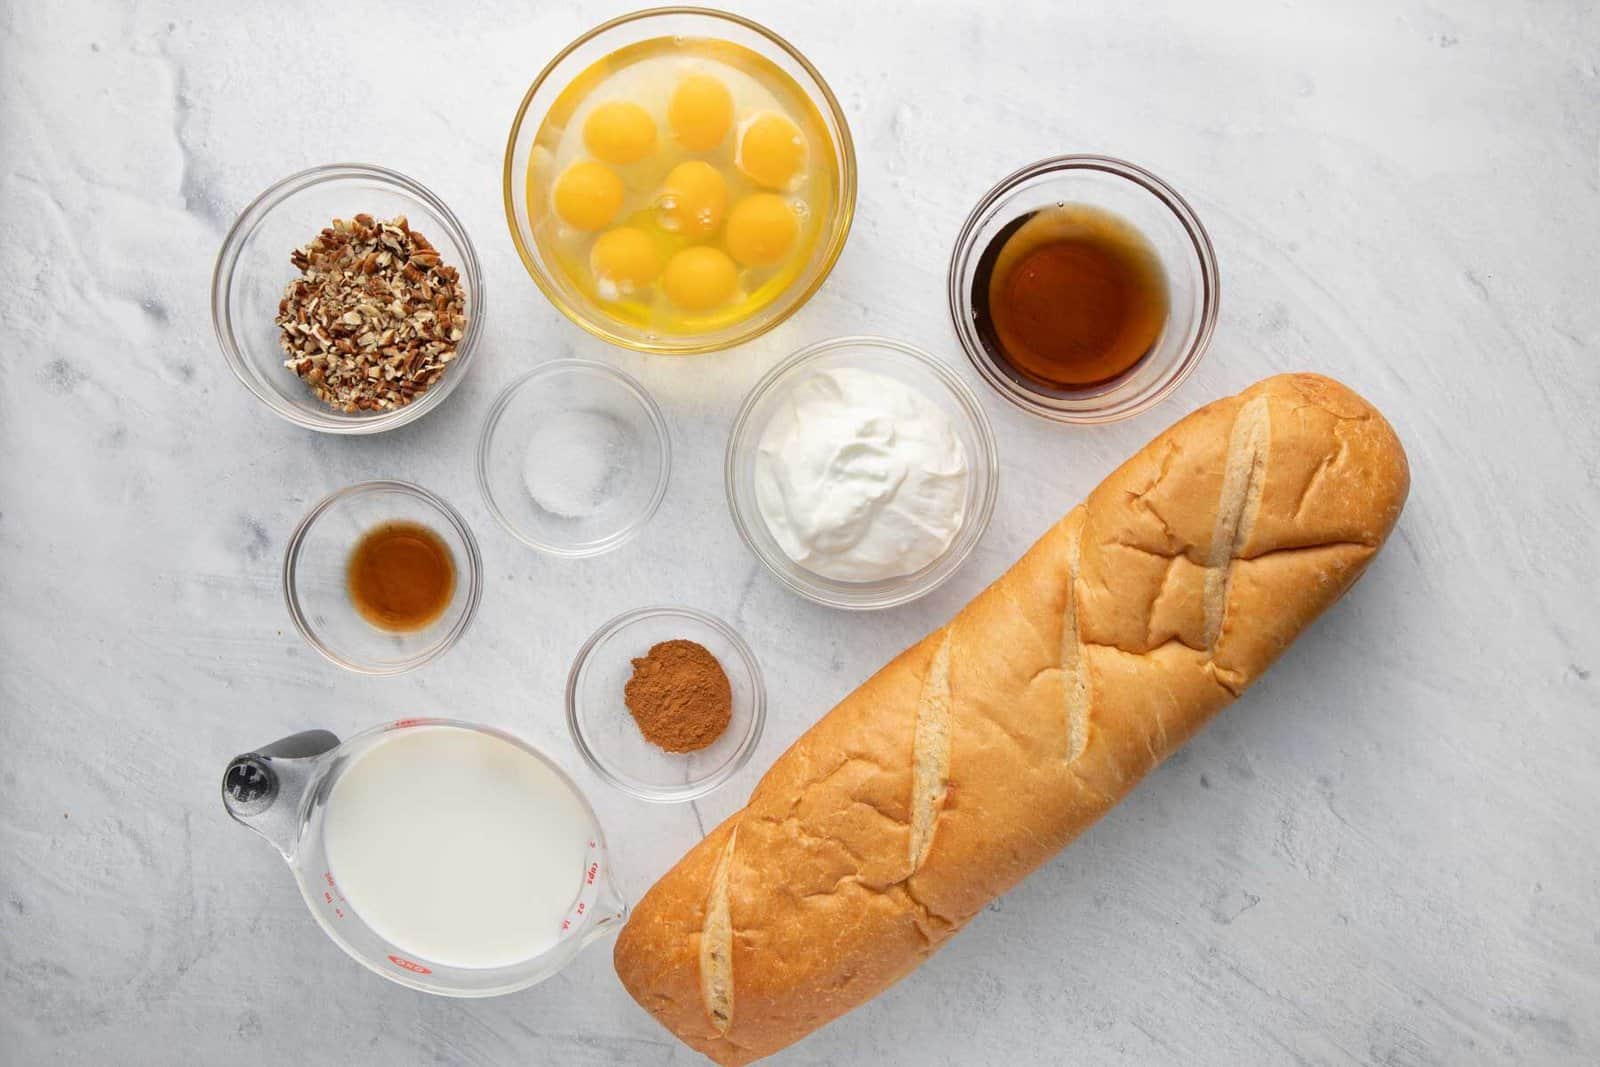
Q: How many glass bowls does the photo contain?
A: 7